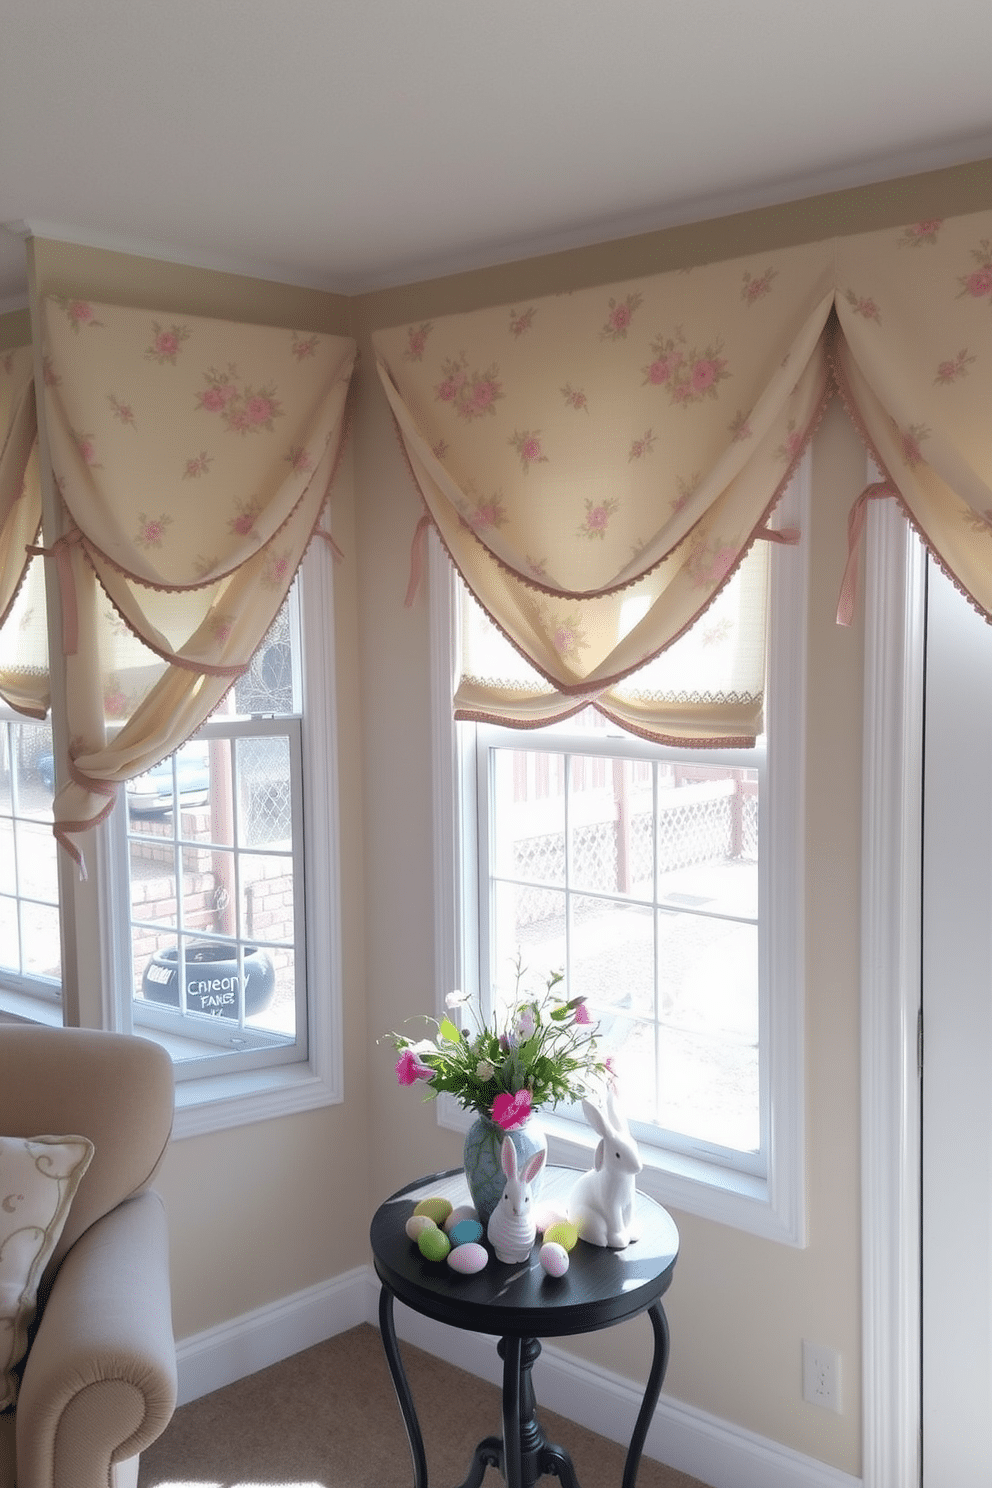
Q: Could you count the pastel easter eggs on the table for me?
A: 9